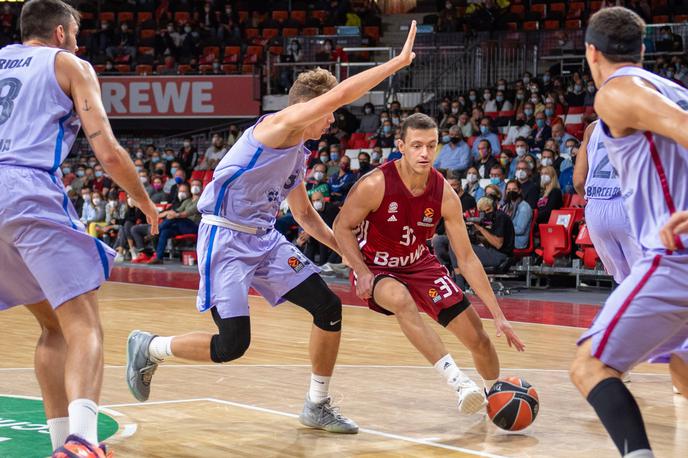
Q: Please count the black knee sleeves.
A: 2